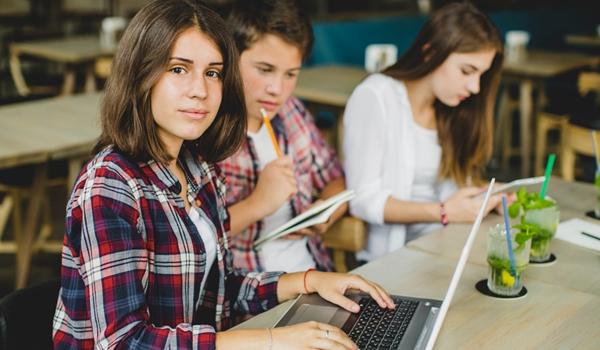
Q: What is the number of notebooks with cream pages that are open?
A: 1